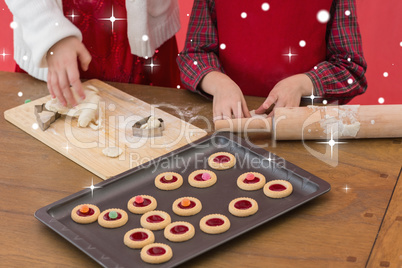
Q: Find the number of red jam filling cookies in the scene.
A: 15